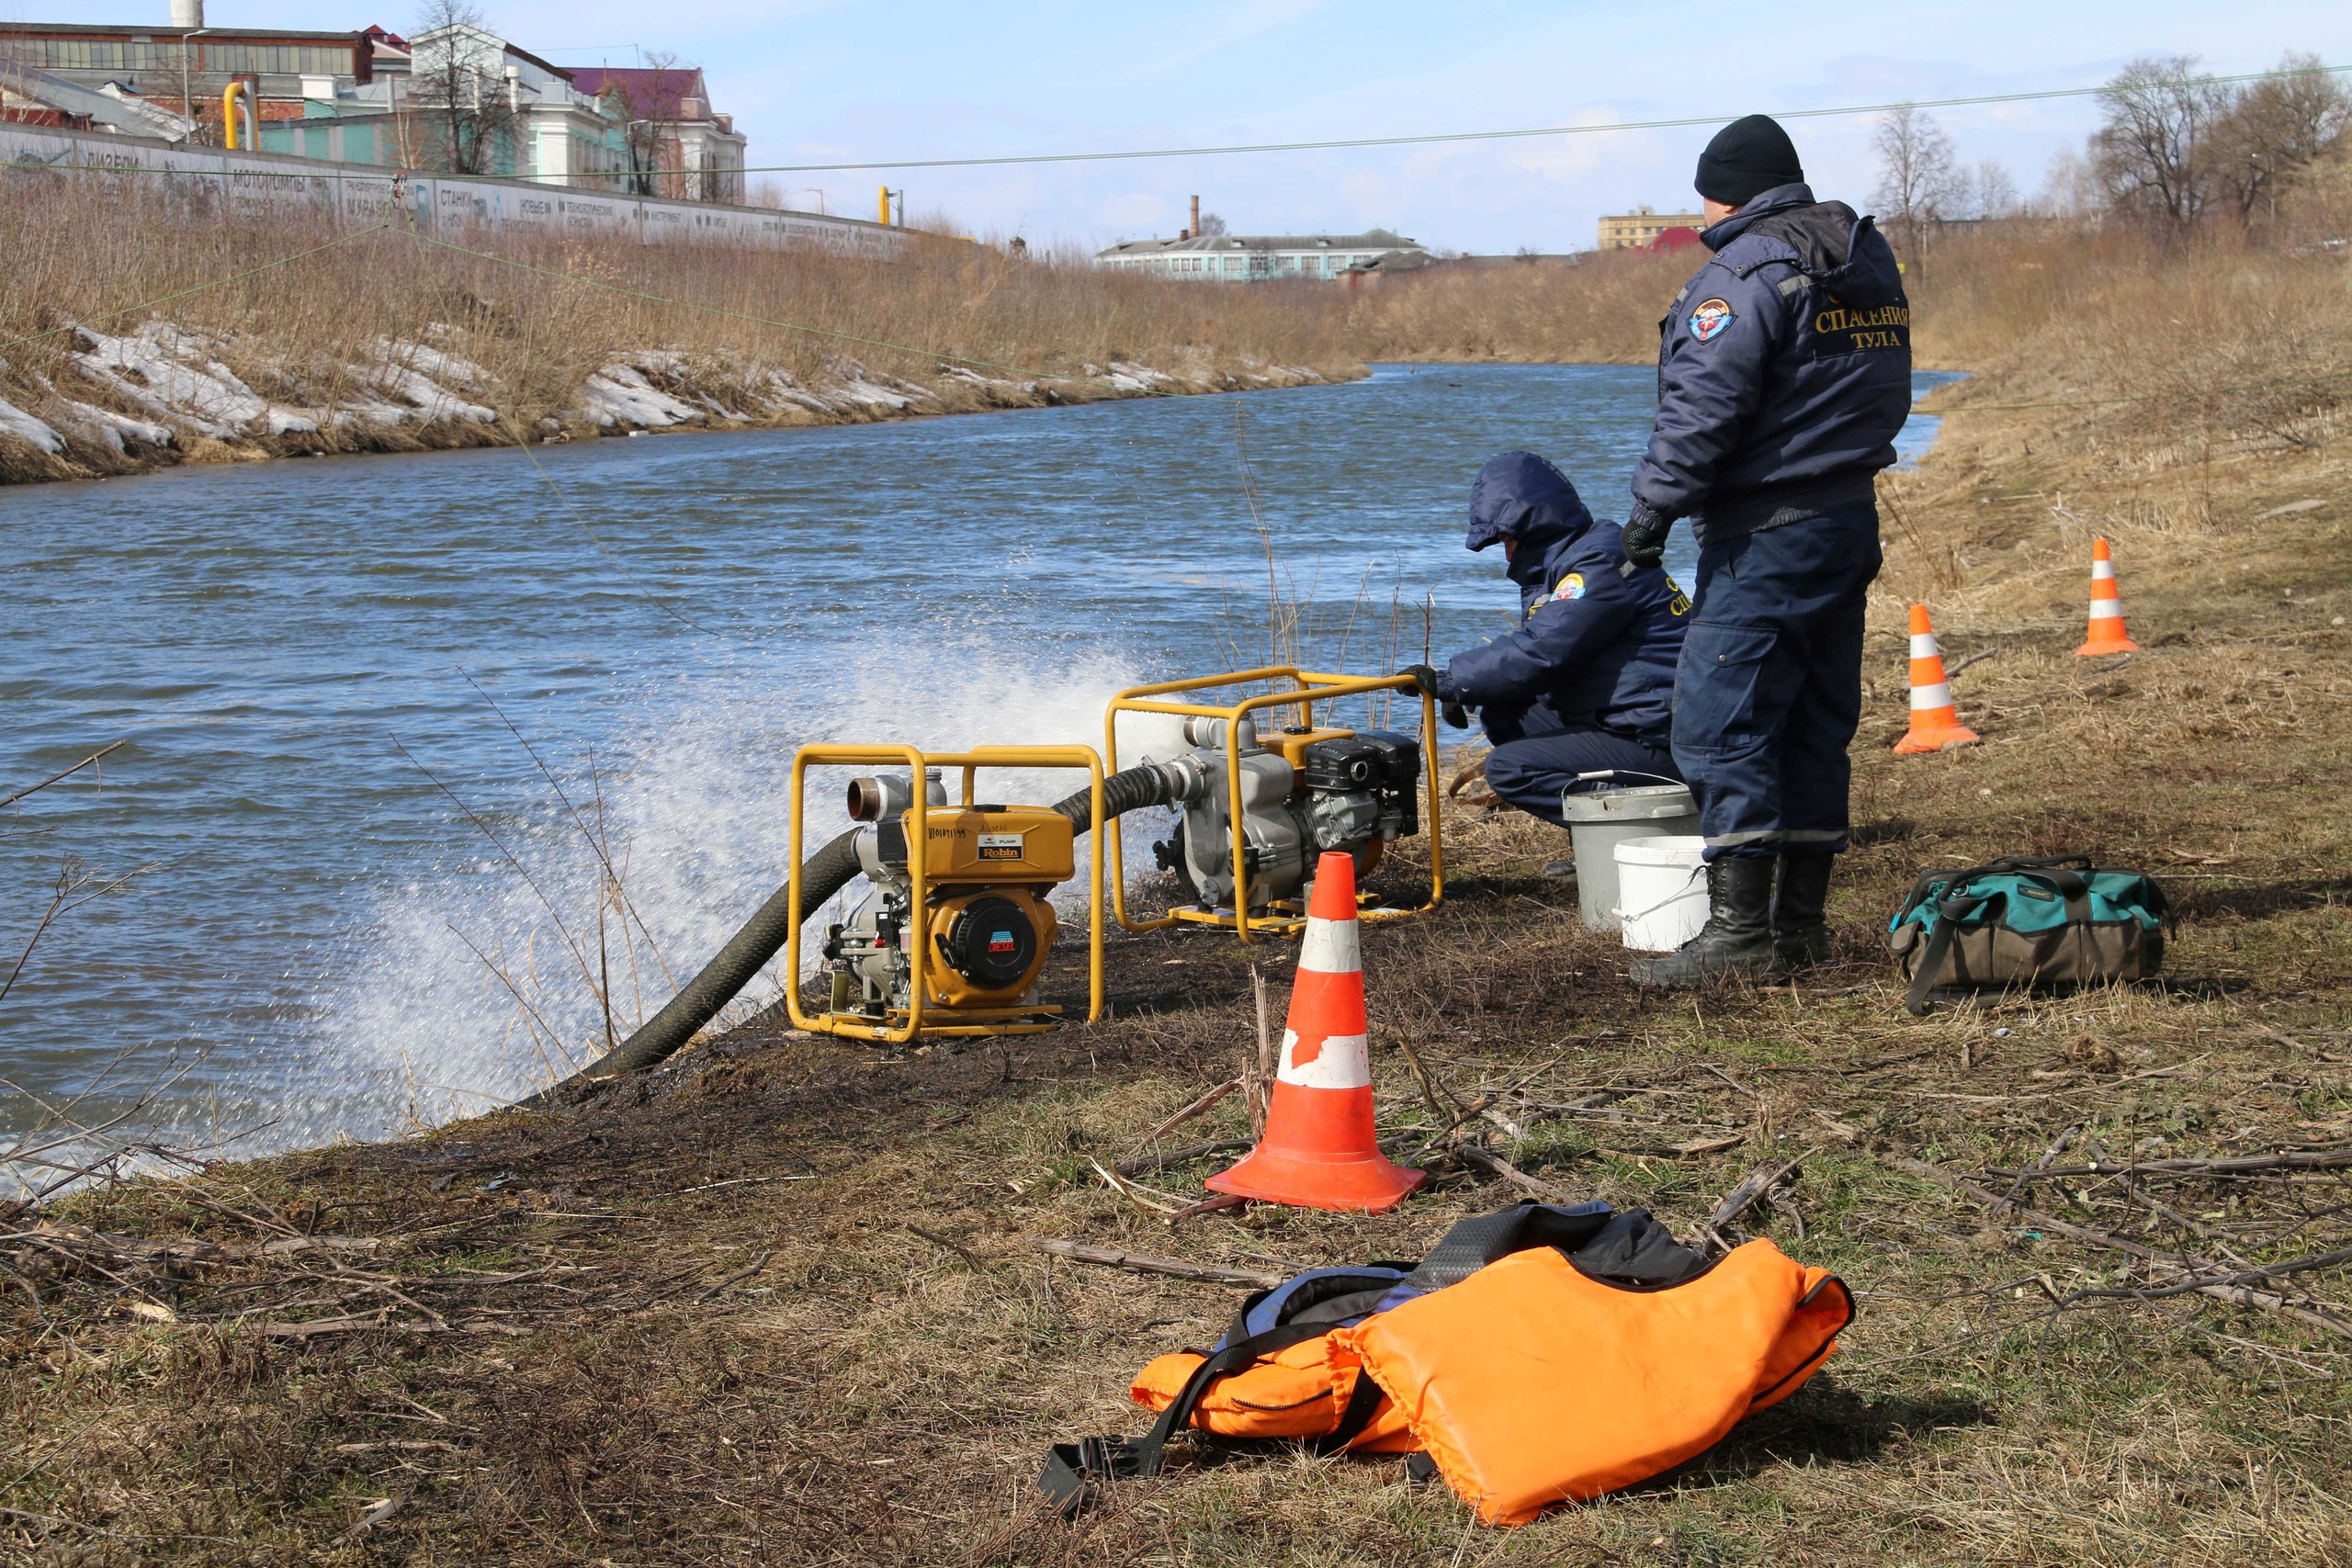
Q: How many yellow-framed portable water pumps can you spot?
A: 2